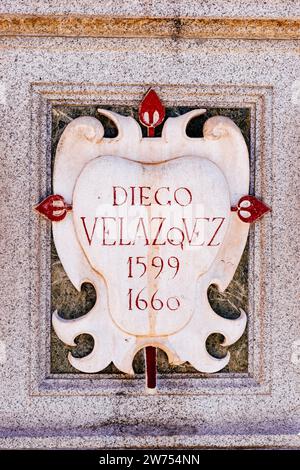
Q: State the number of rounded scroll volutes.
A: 2